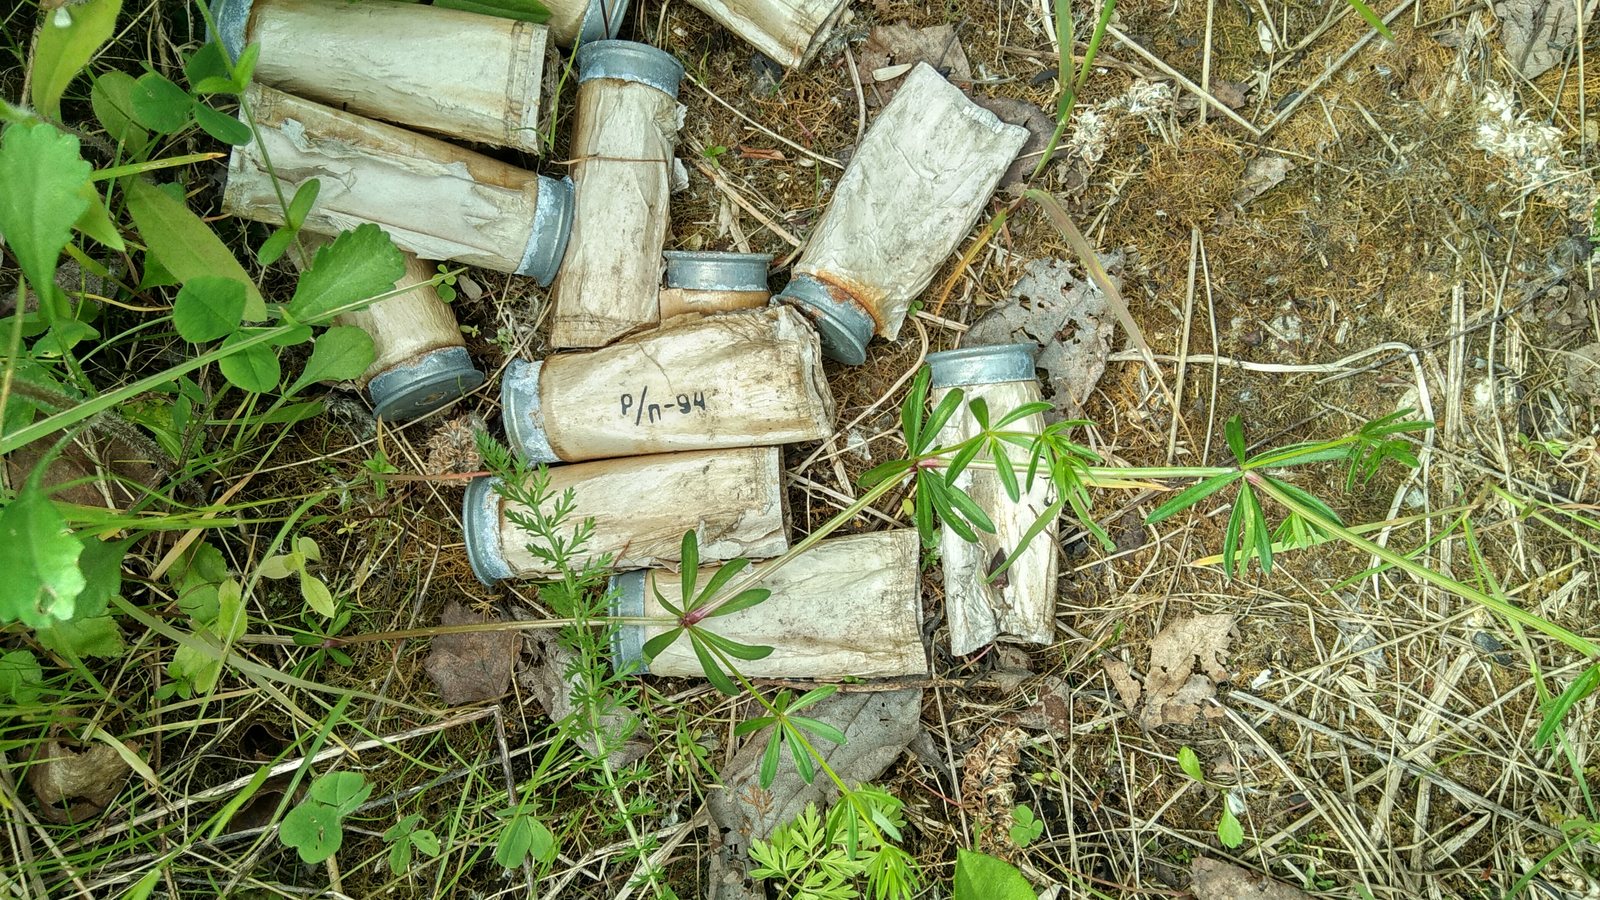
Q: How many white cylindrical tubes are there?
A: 12